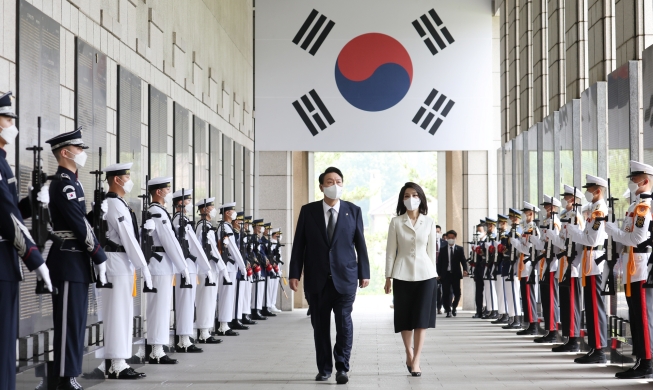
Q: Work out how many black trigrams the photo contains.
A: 4